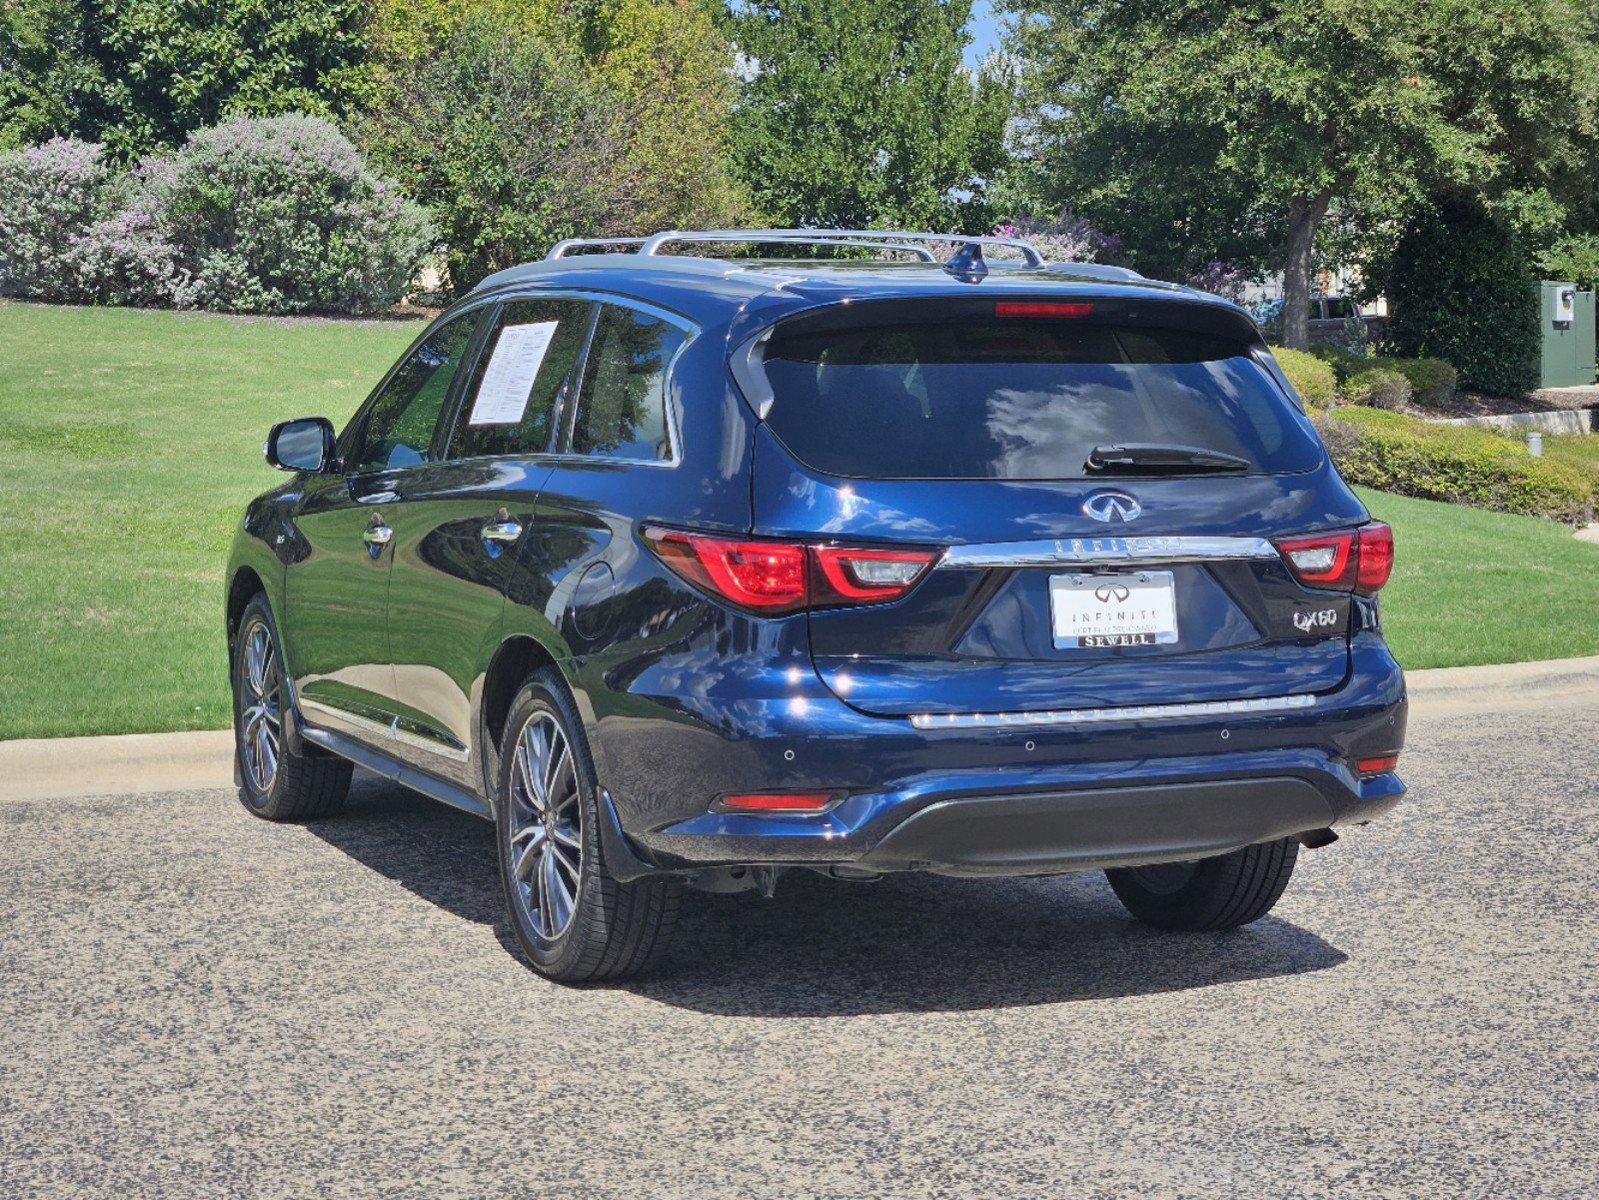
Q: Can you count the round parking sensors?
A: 4